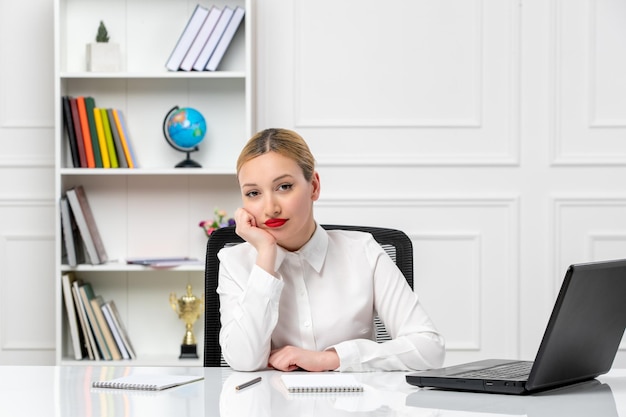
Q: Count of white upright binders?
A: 4